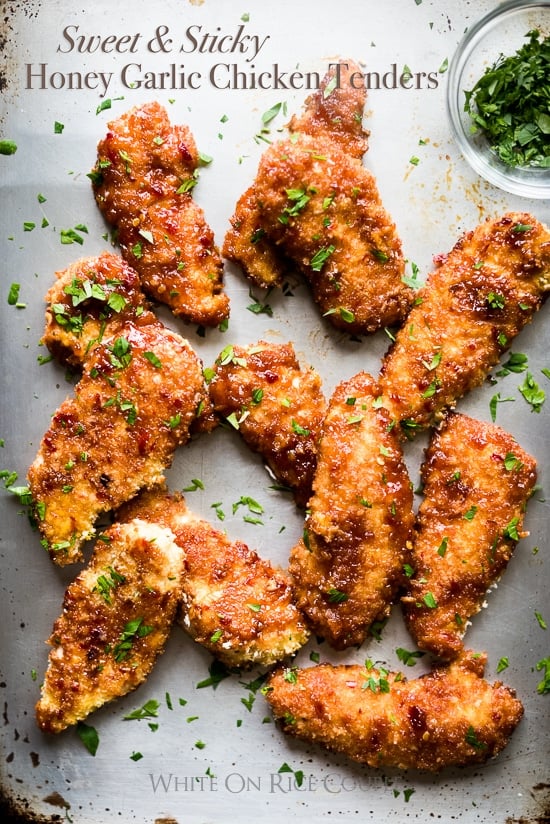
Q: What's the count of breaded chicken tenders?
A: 12